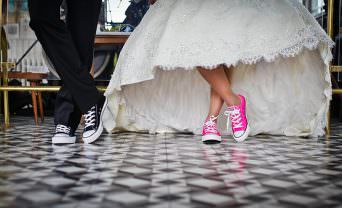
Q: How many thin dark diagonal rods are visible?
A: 1